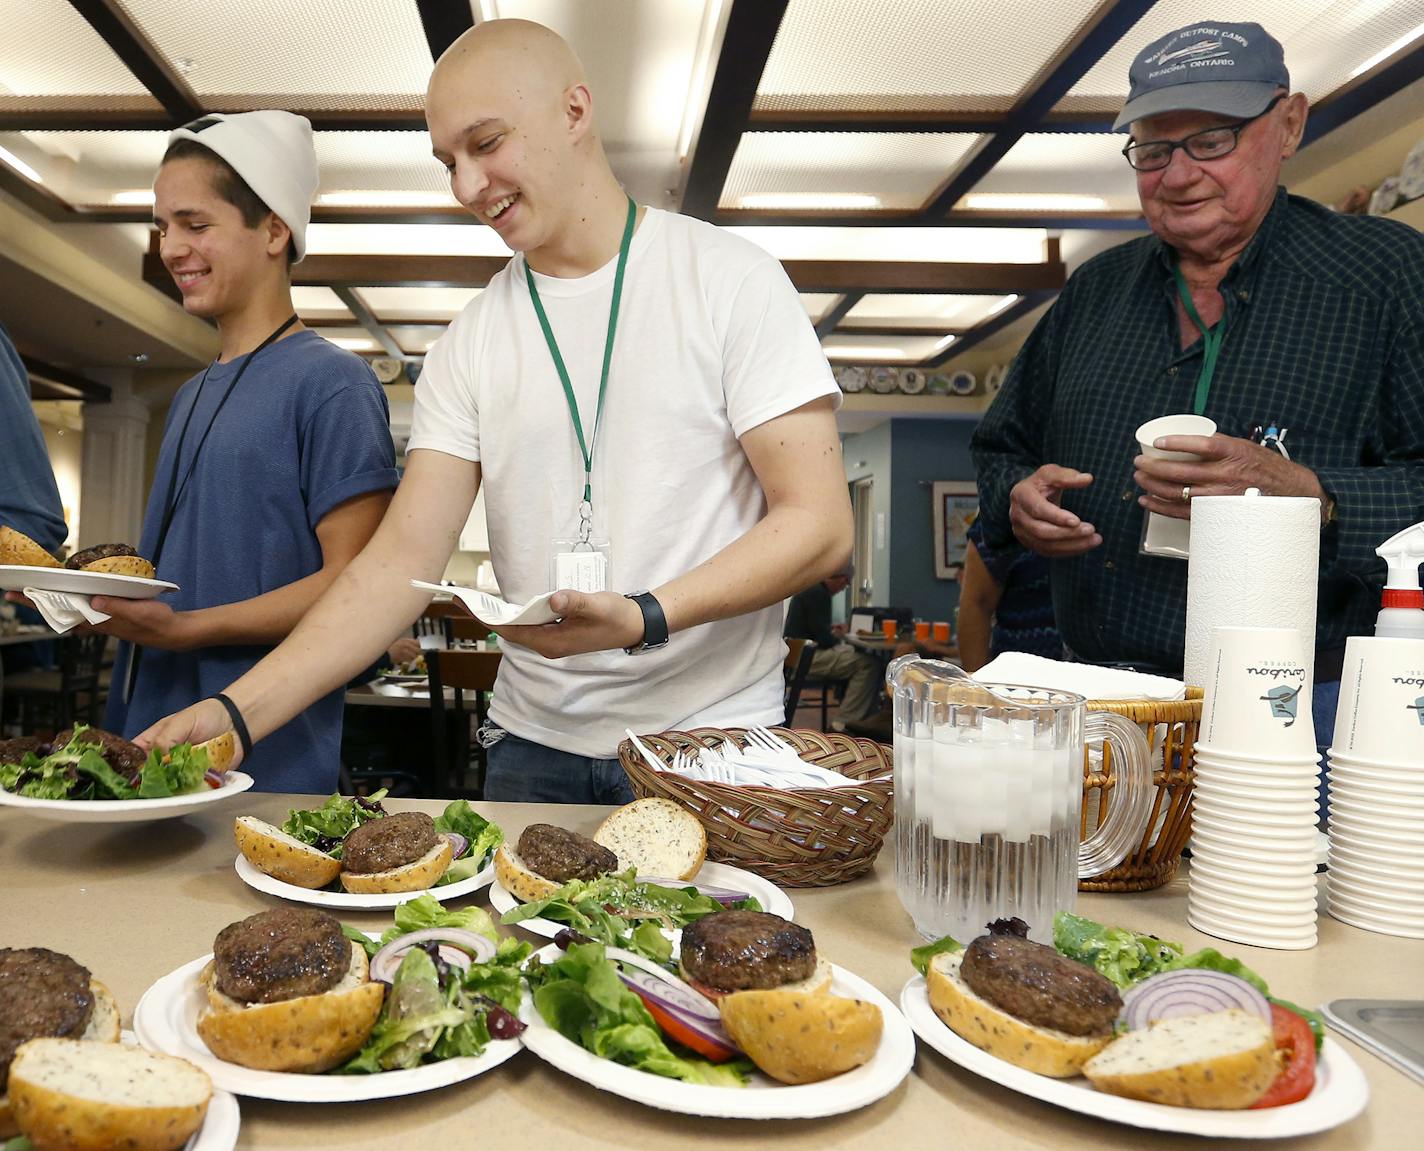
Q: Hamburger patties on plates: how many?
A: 9